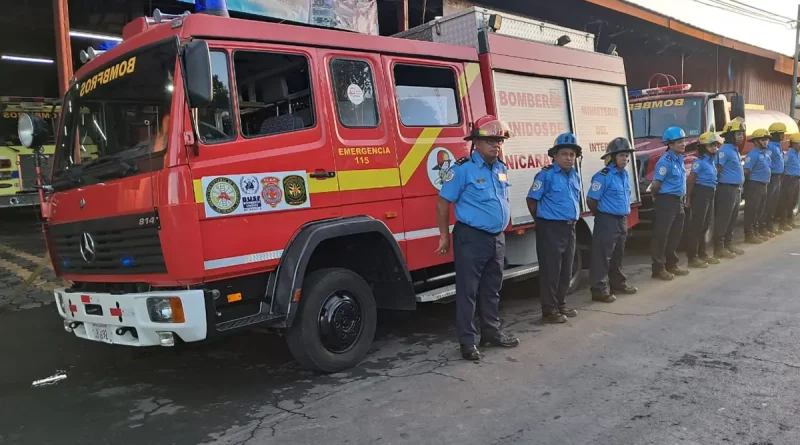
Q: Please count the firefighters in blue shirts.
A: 9